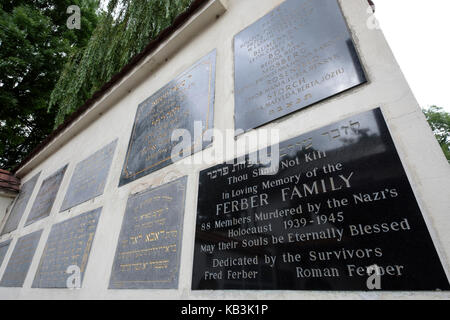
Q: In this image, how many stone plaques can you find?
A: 10